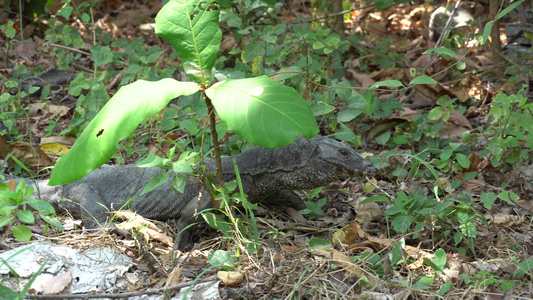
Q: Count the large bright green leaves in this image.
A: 3